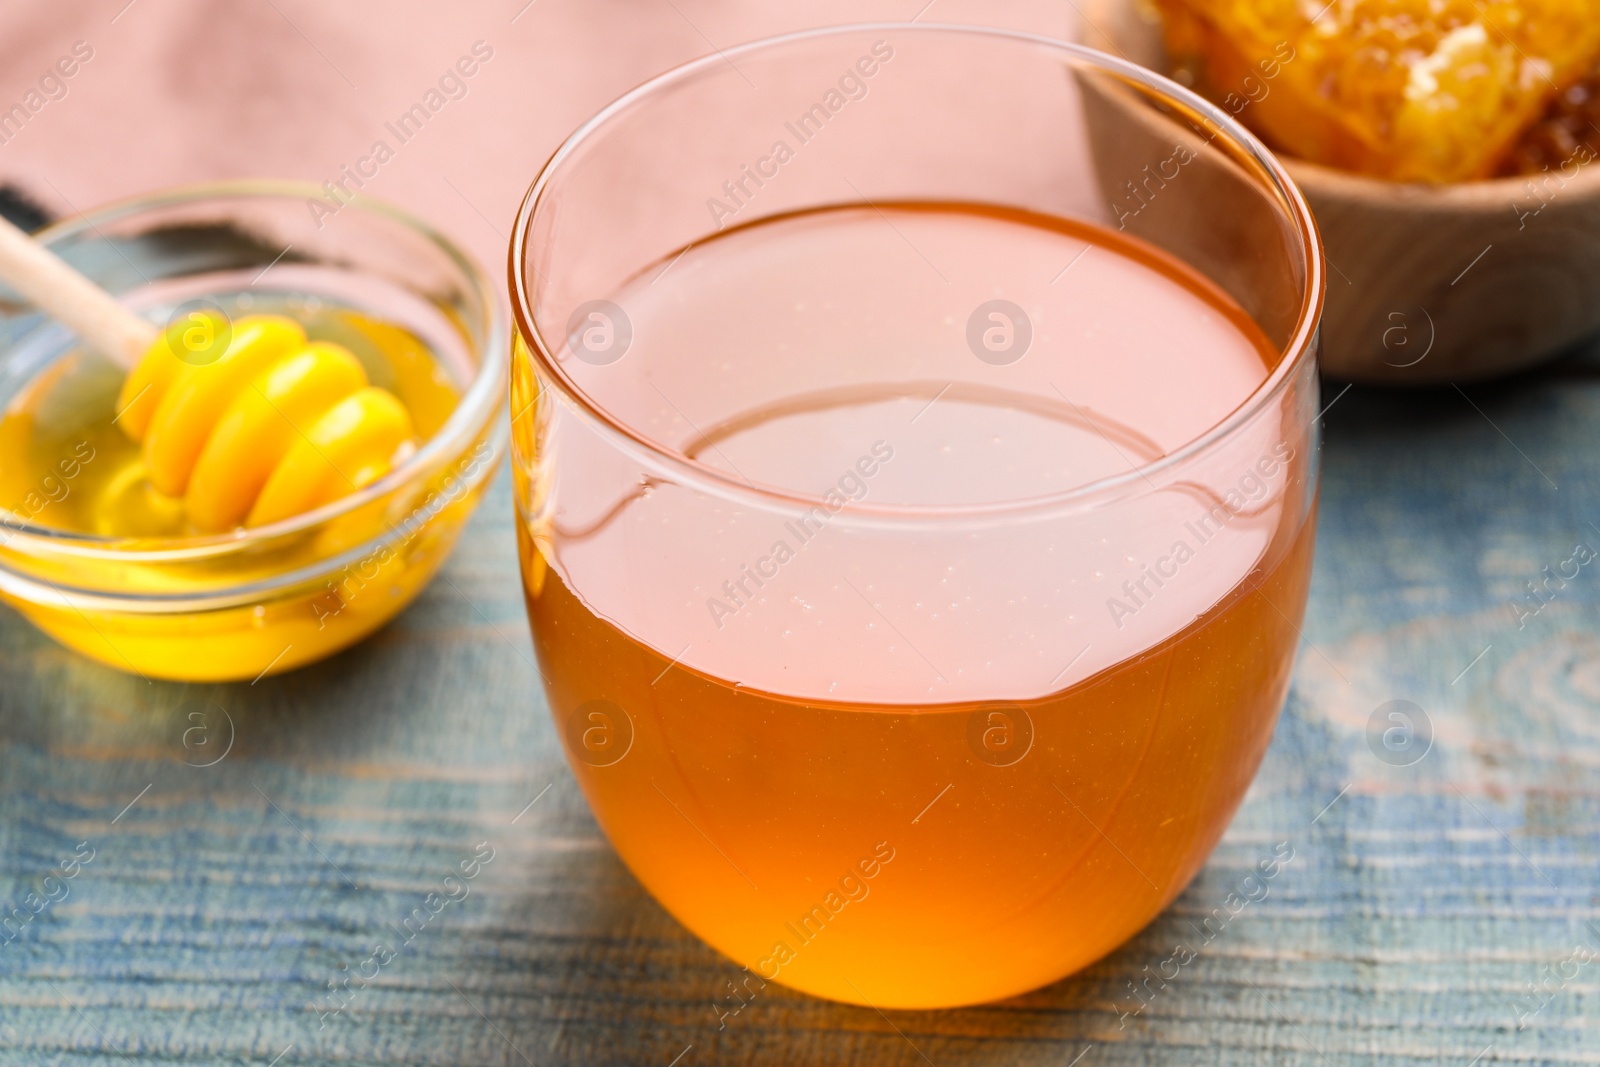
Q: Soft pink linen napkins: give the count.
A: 1